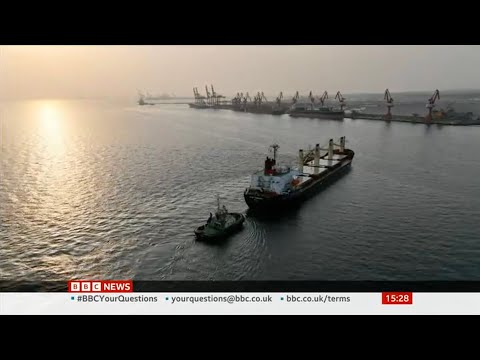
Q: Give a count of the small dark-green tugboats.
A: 1